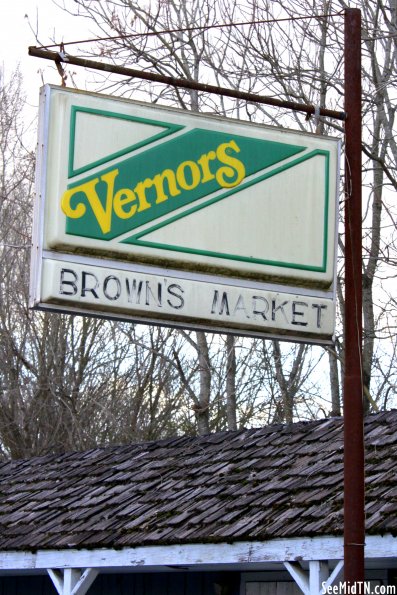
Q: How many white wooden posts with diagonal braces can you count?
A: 2